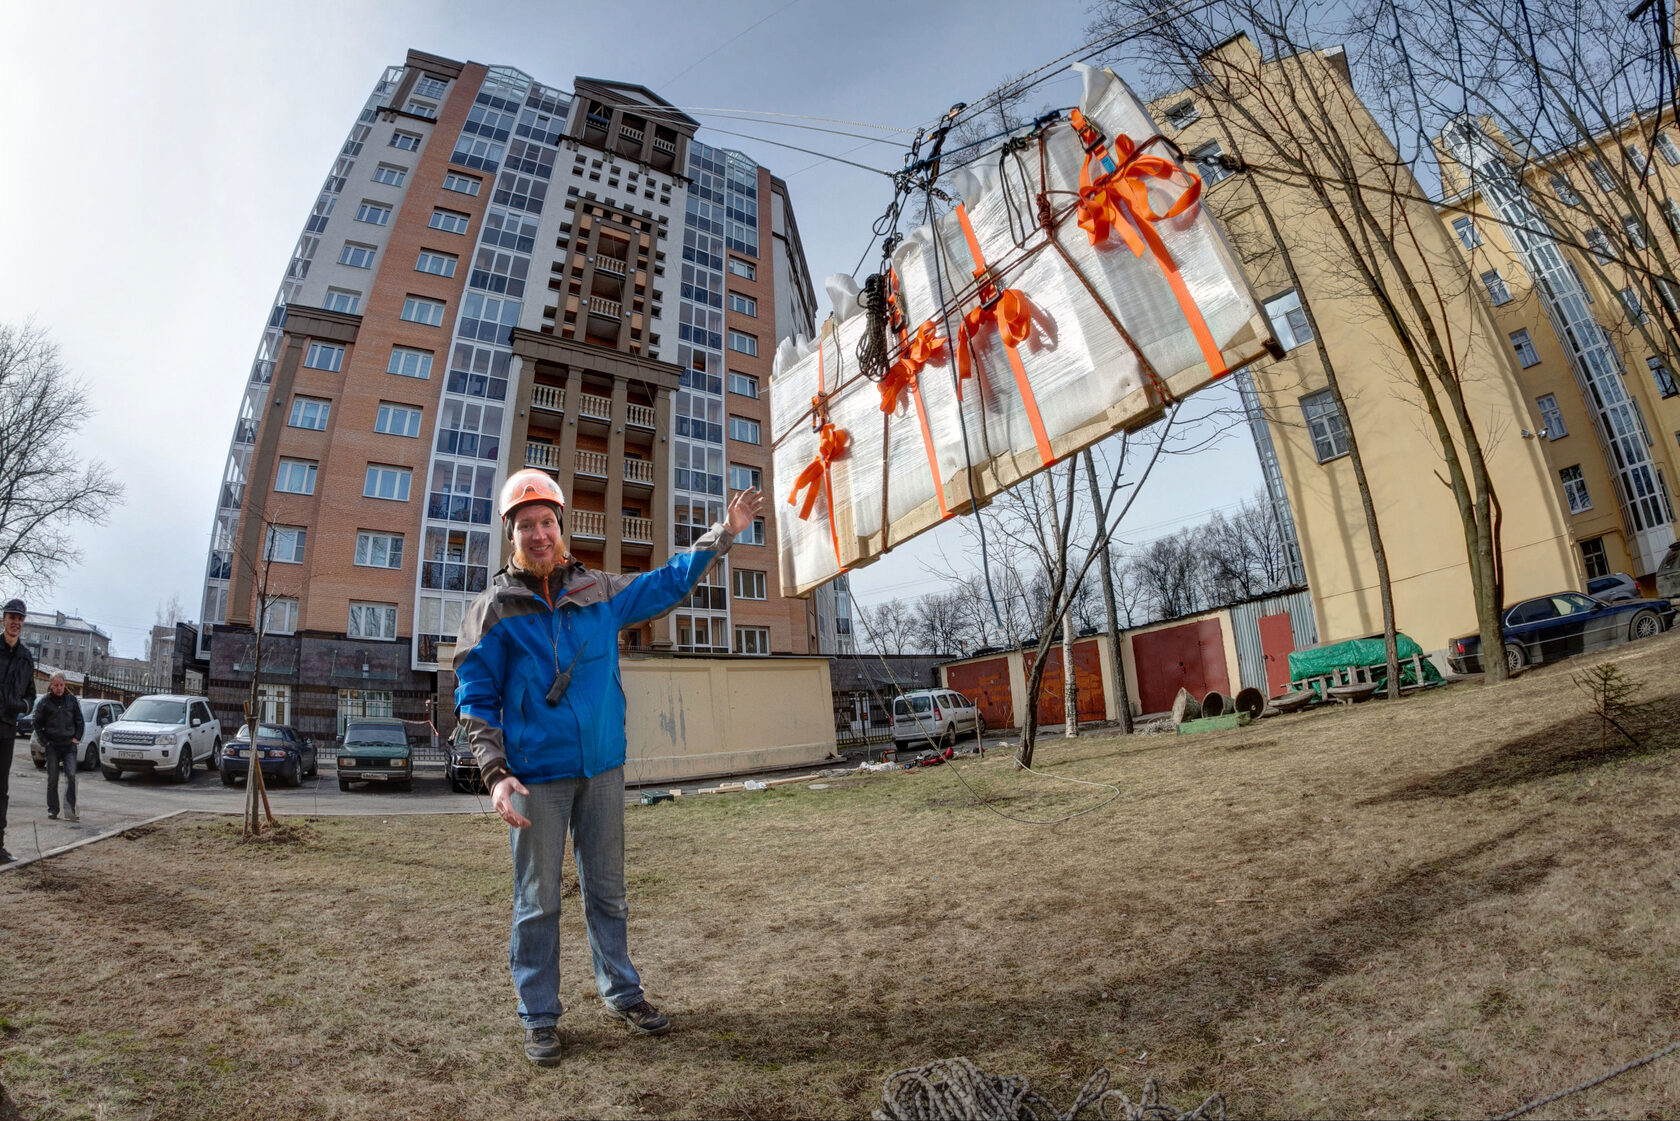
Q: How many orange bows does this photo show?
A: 4